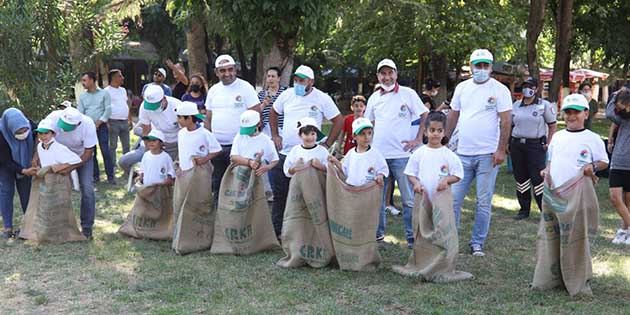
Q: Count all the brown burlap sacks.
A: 8